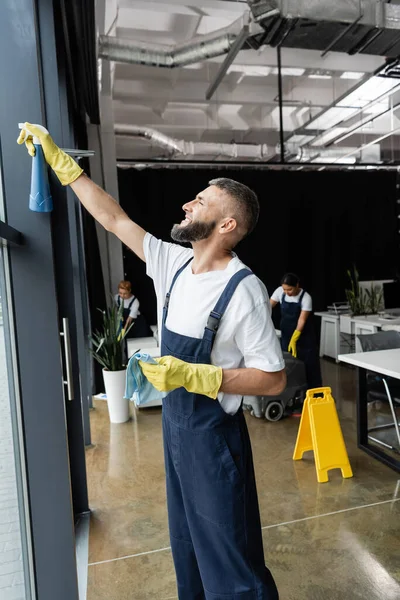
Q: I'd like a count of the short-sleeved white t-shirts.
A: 3